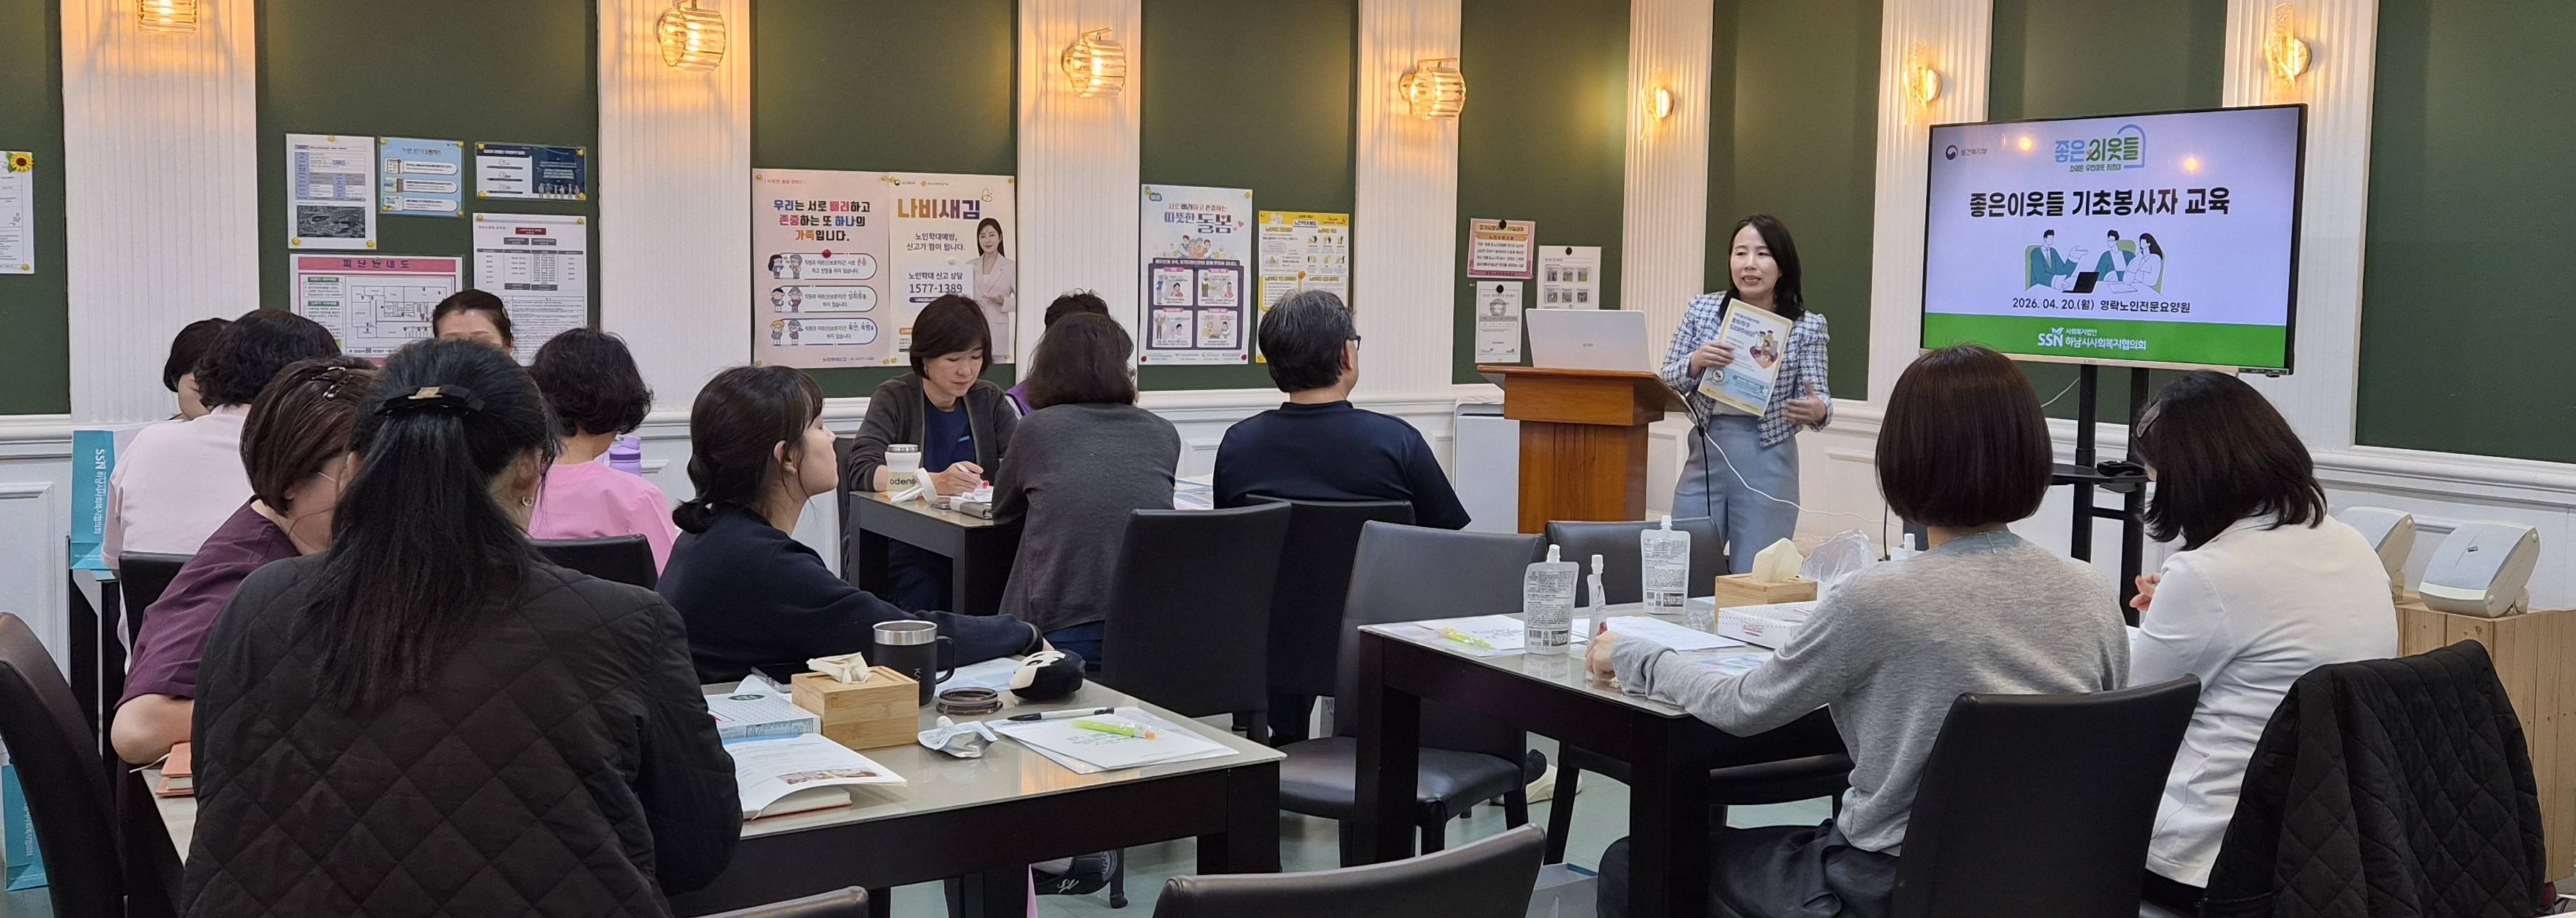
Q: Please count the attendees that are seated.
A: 13